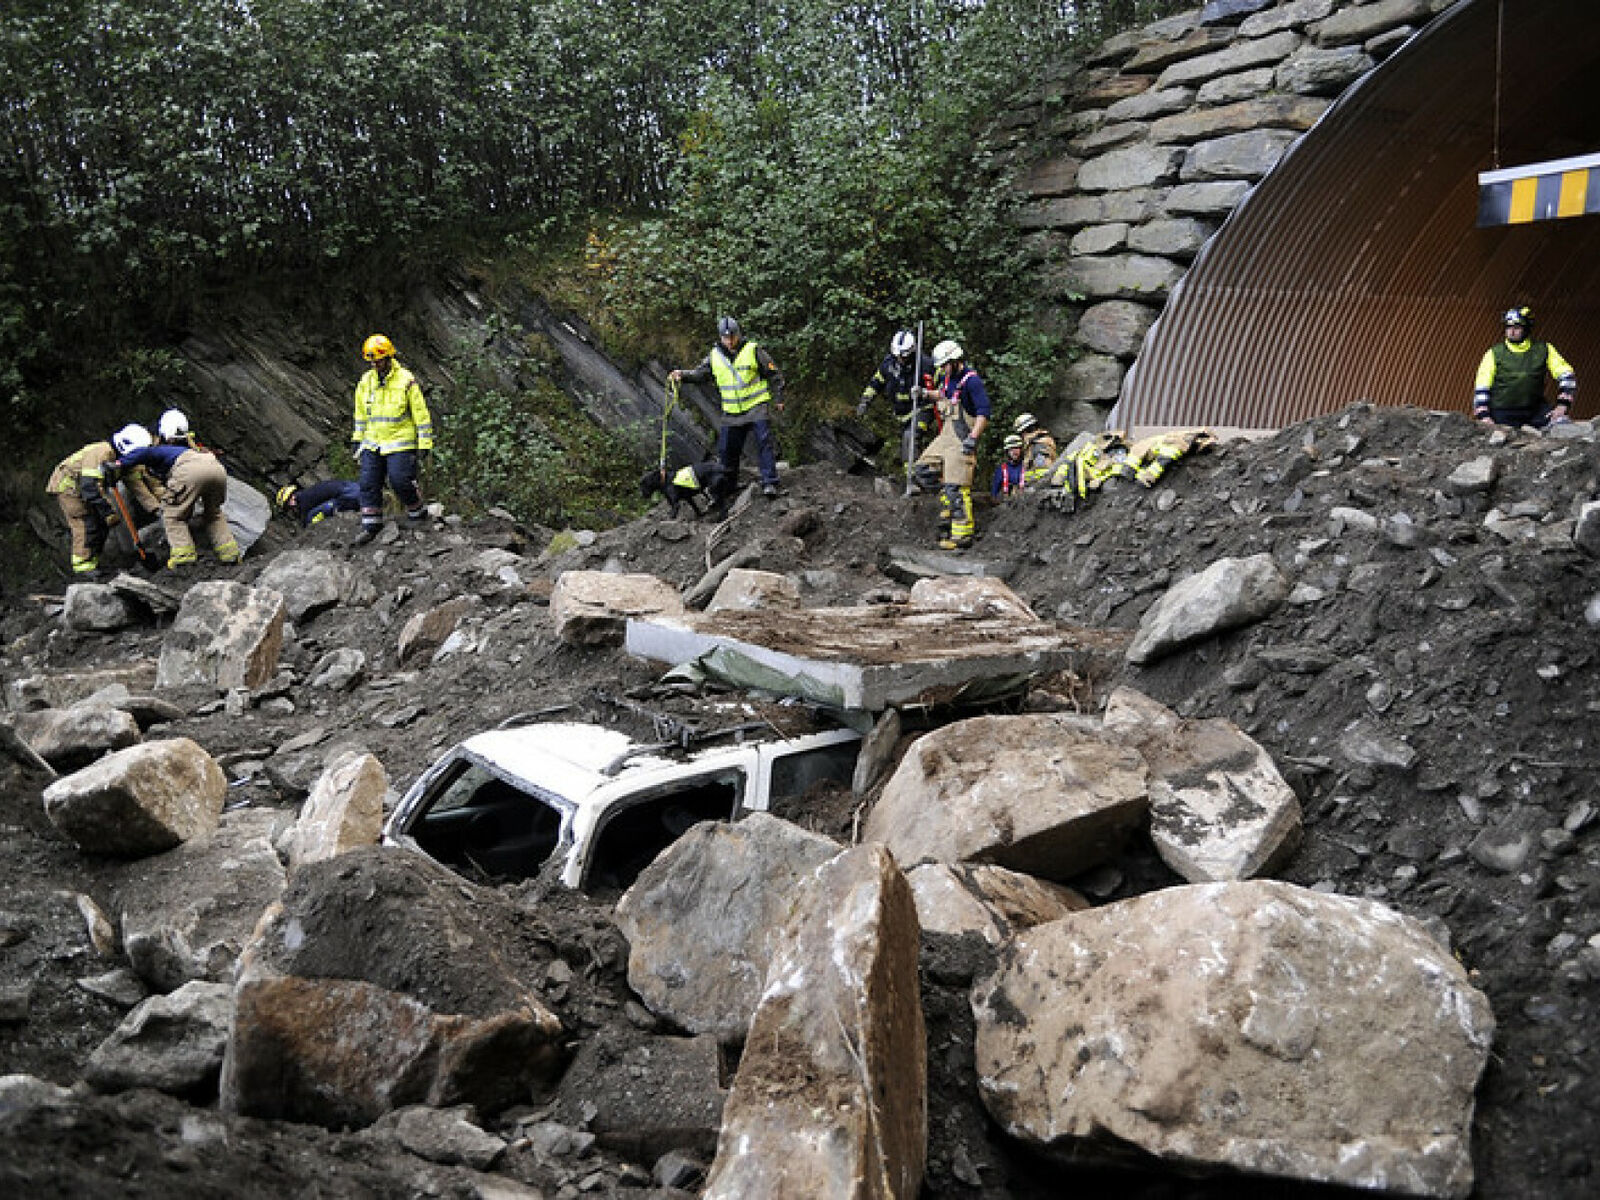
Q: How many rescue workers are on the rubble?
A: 11